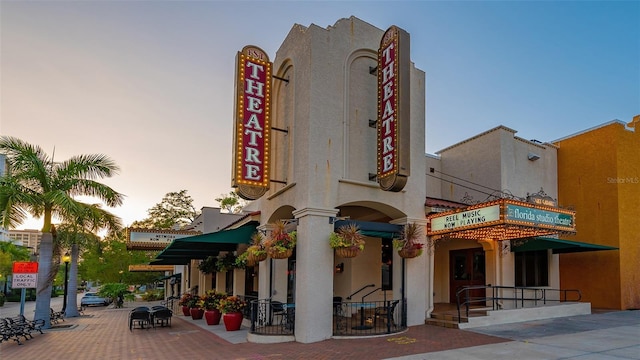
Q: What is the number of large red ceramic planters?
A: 4